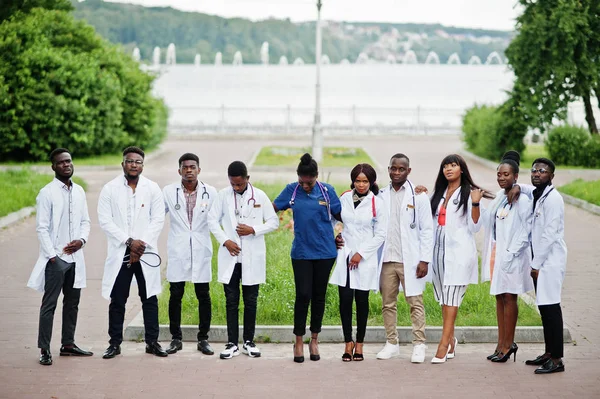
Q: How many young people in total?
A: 10